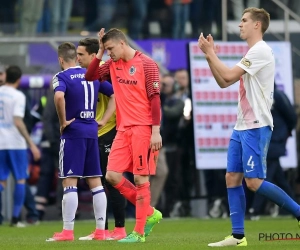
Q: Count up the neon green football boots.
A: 2